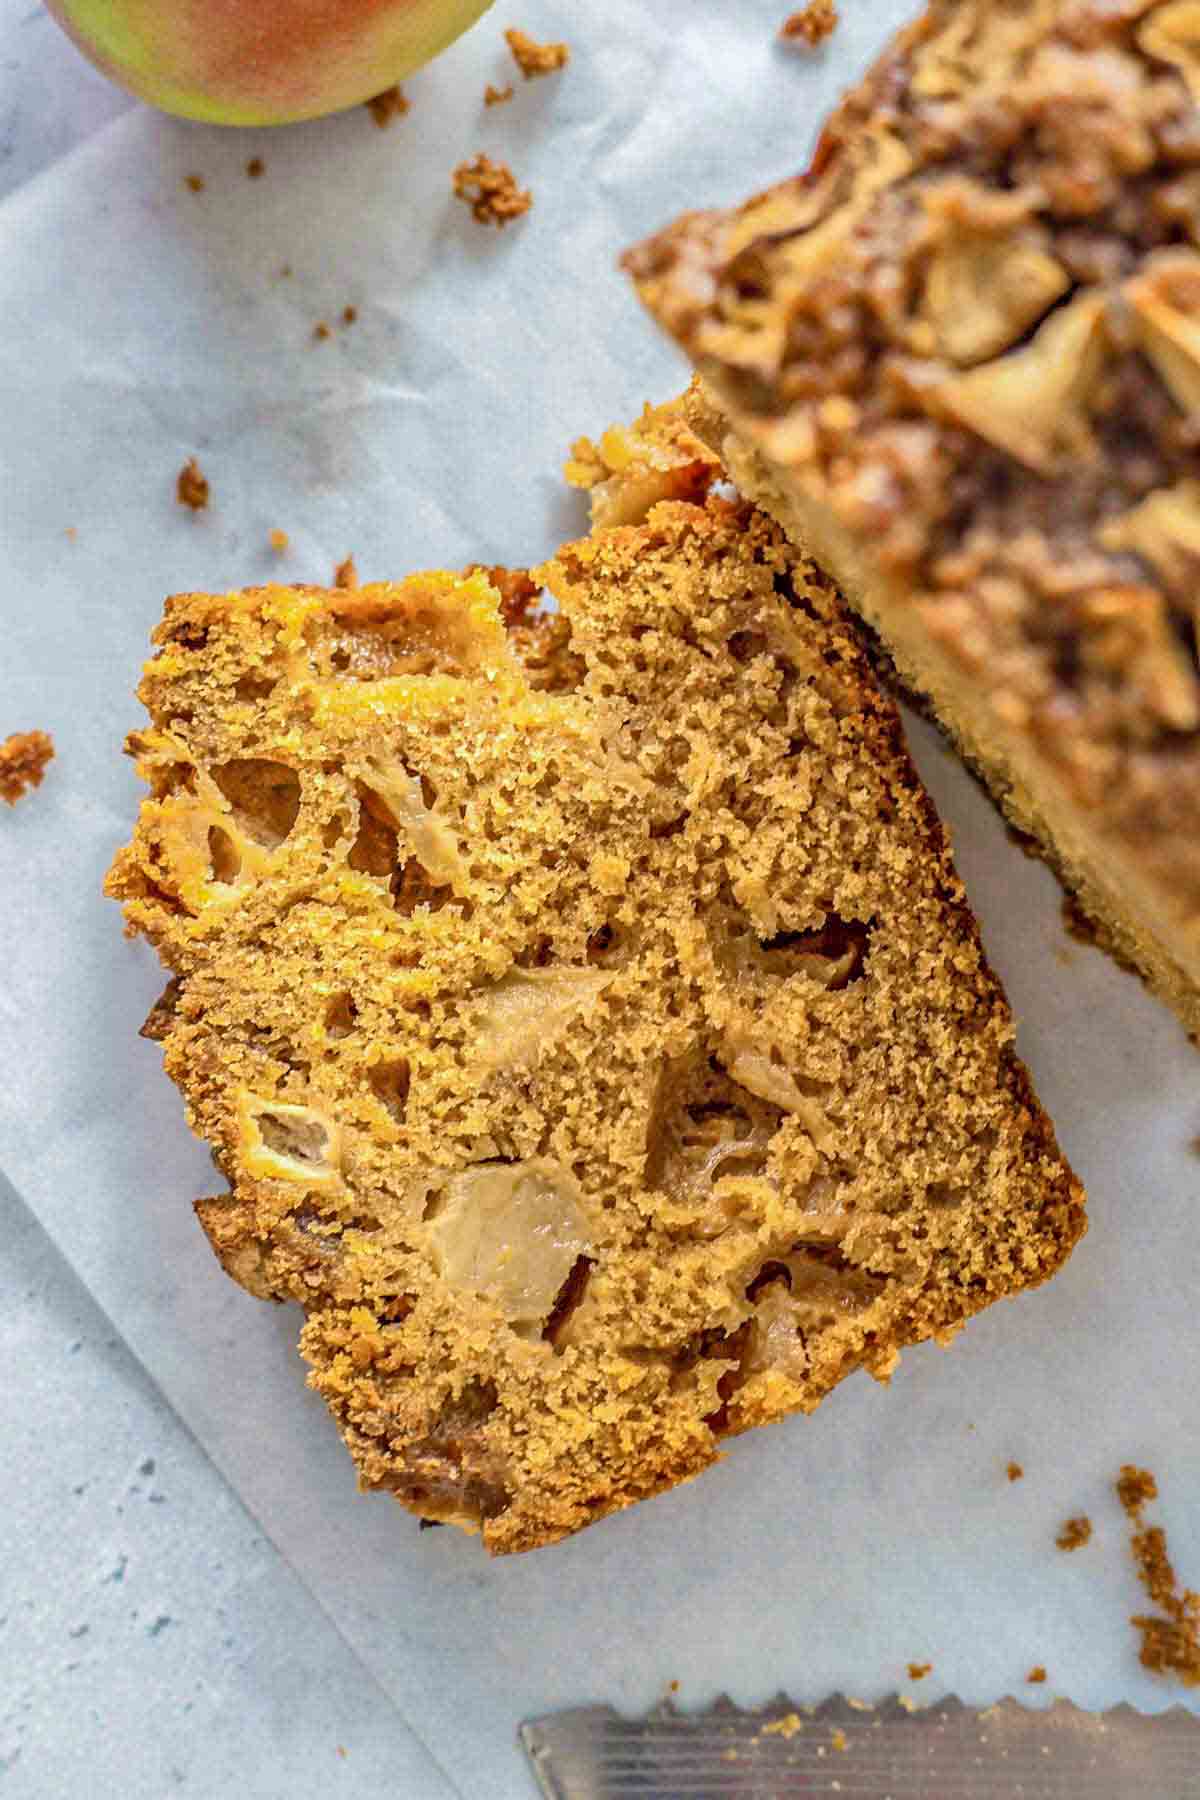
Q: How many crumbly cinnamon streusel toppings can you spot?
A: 1